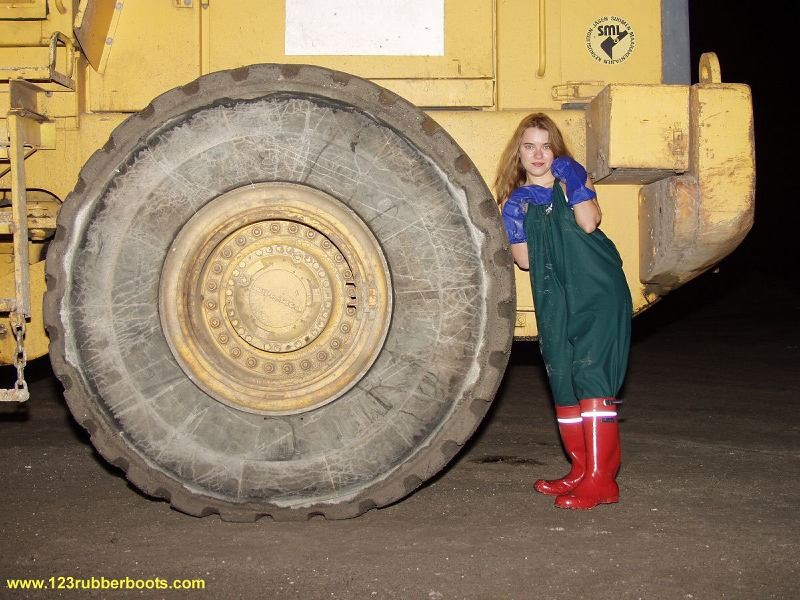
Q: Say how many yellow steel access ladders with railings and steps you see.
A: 1